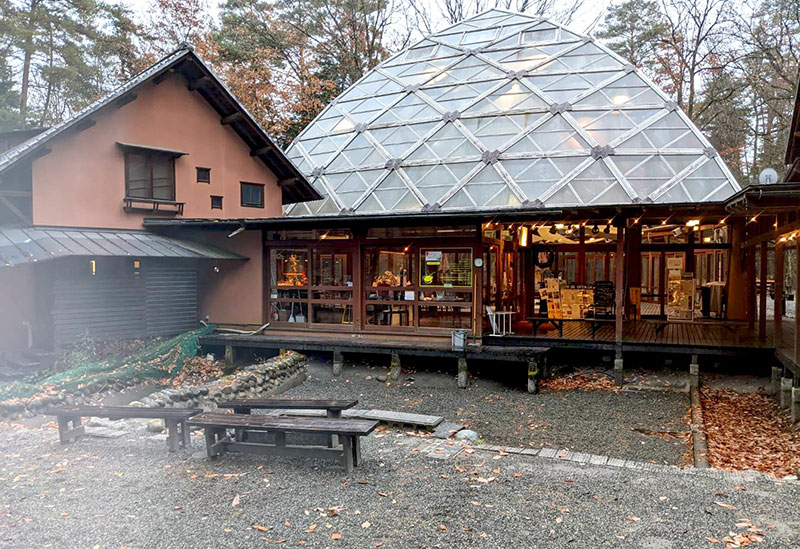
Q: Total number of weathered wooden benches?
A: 3